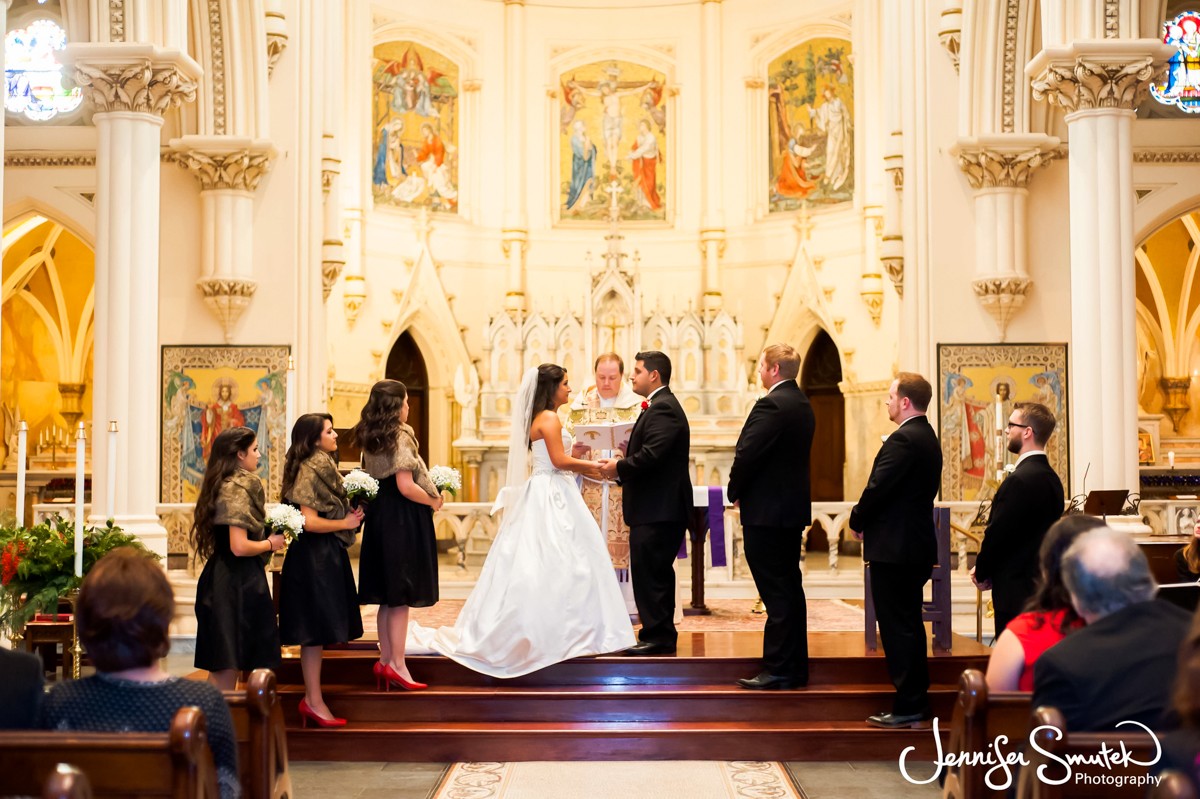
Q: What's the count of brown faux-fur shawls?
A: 3